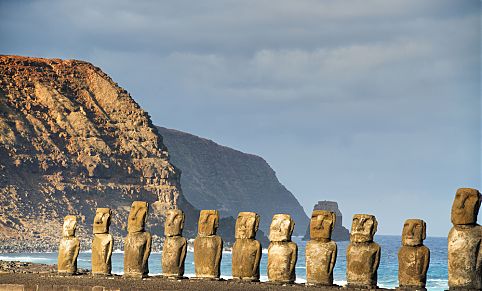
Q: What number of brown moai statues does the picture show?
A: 11